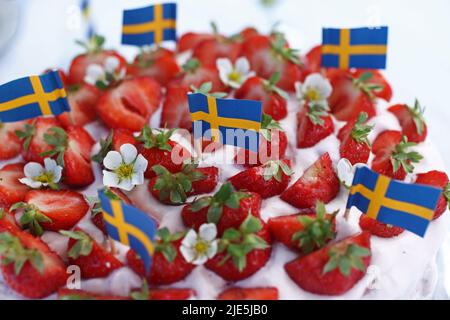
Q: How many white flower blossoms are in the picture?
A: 7